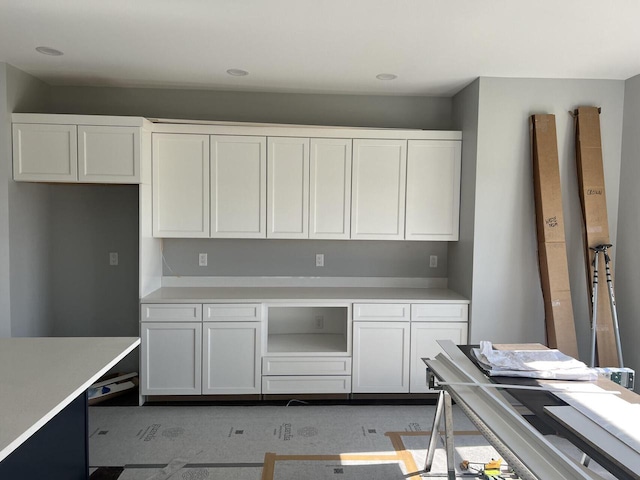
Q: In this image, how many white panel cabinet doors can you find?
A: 12